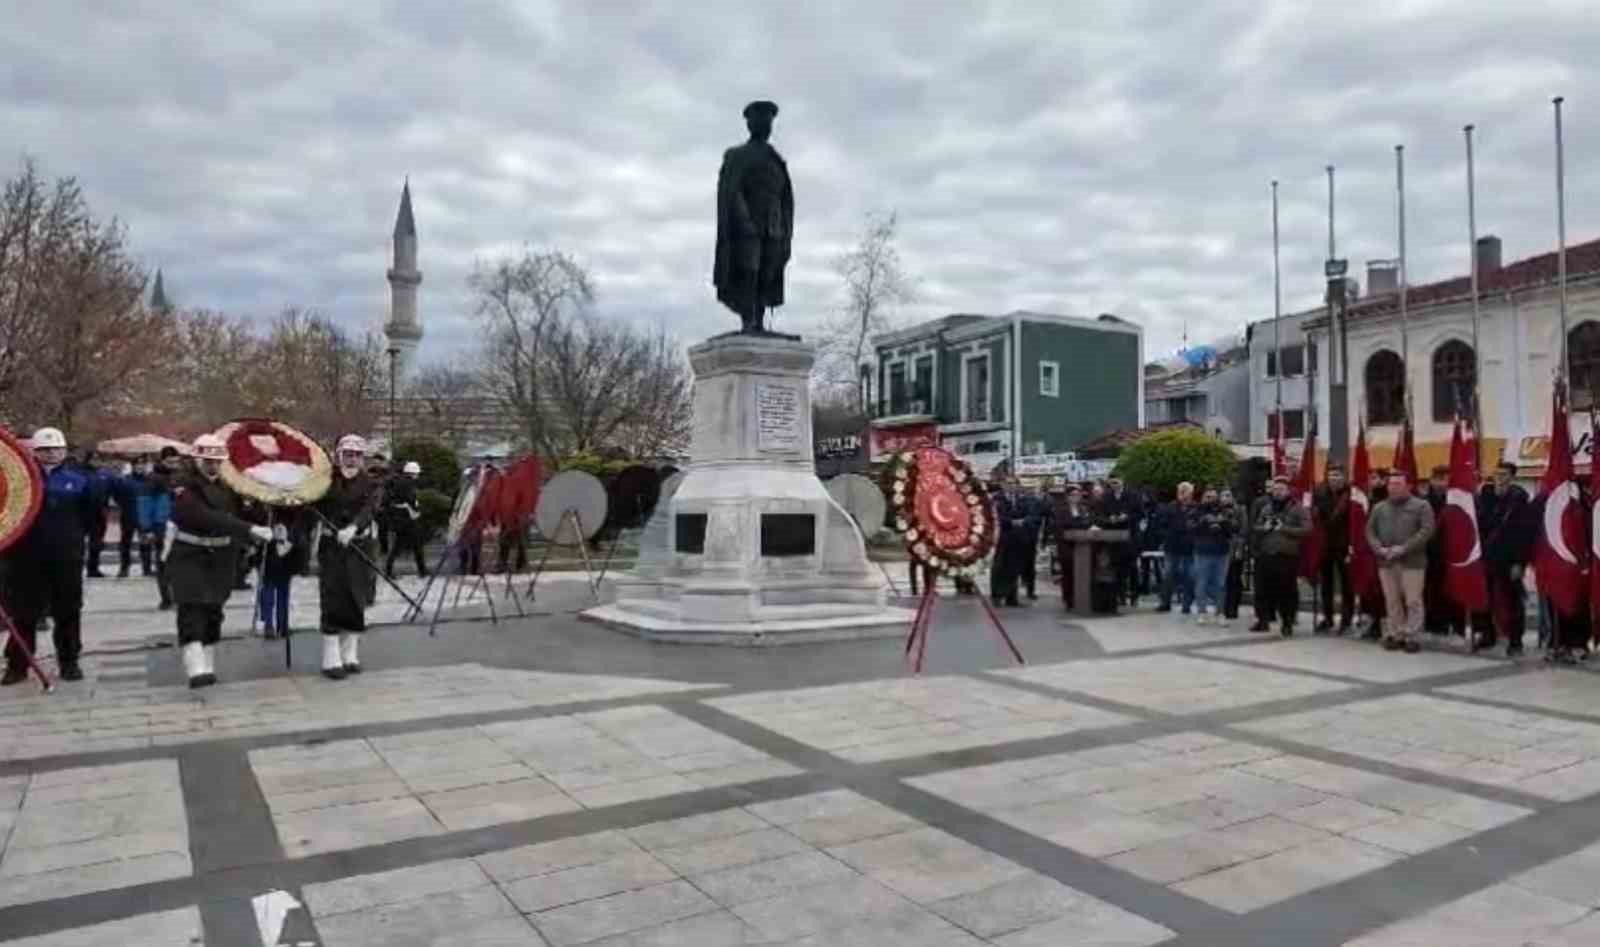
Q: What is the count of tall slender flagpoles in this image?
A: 5